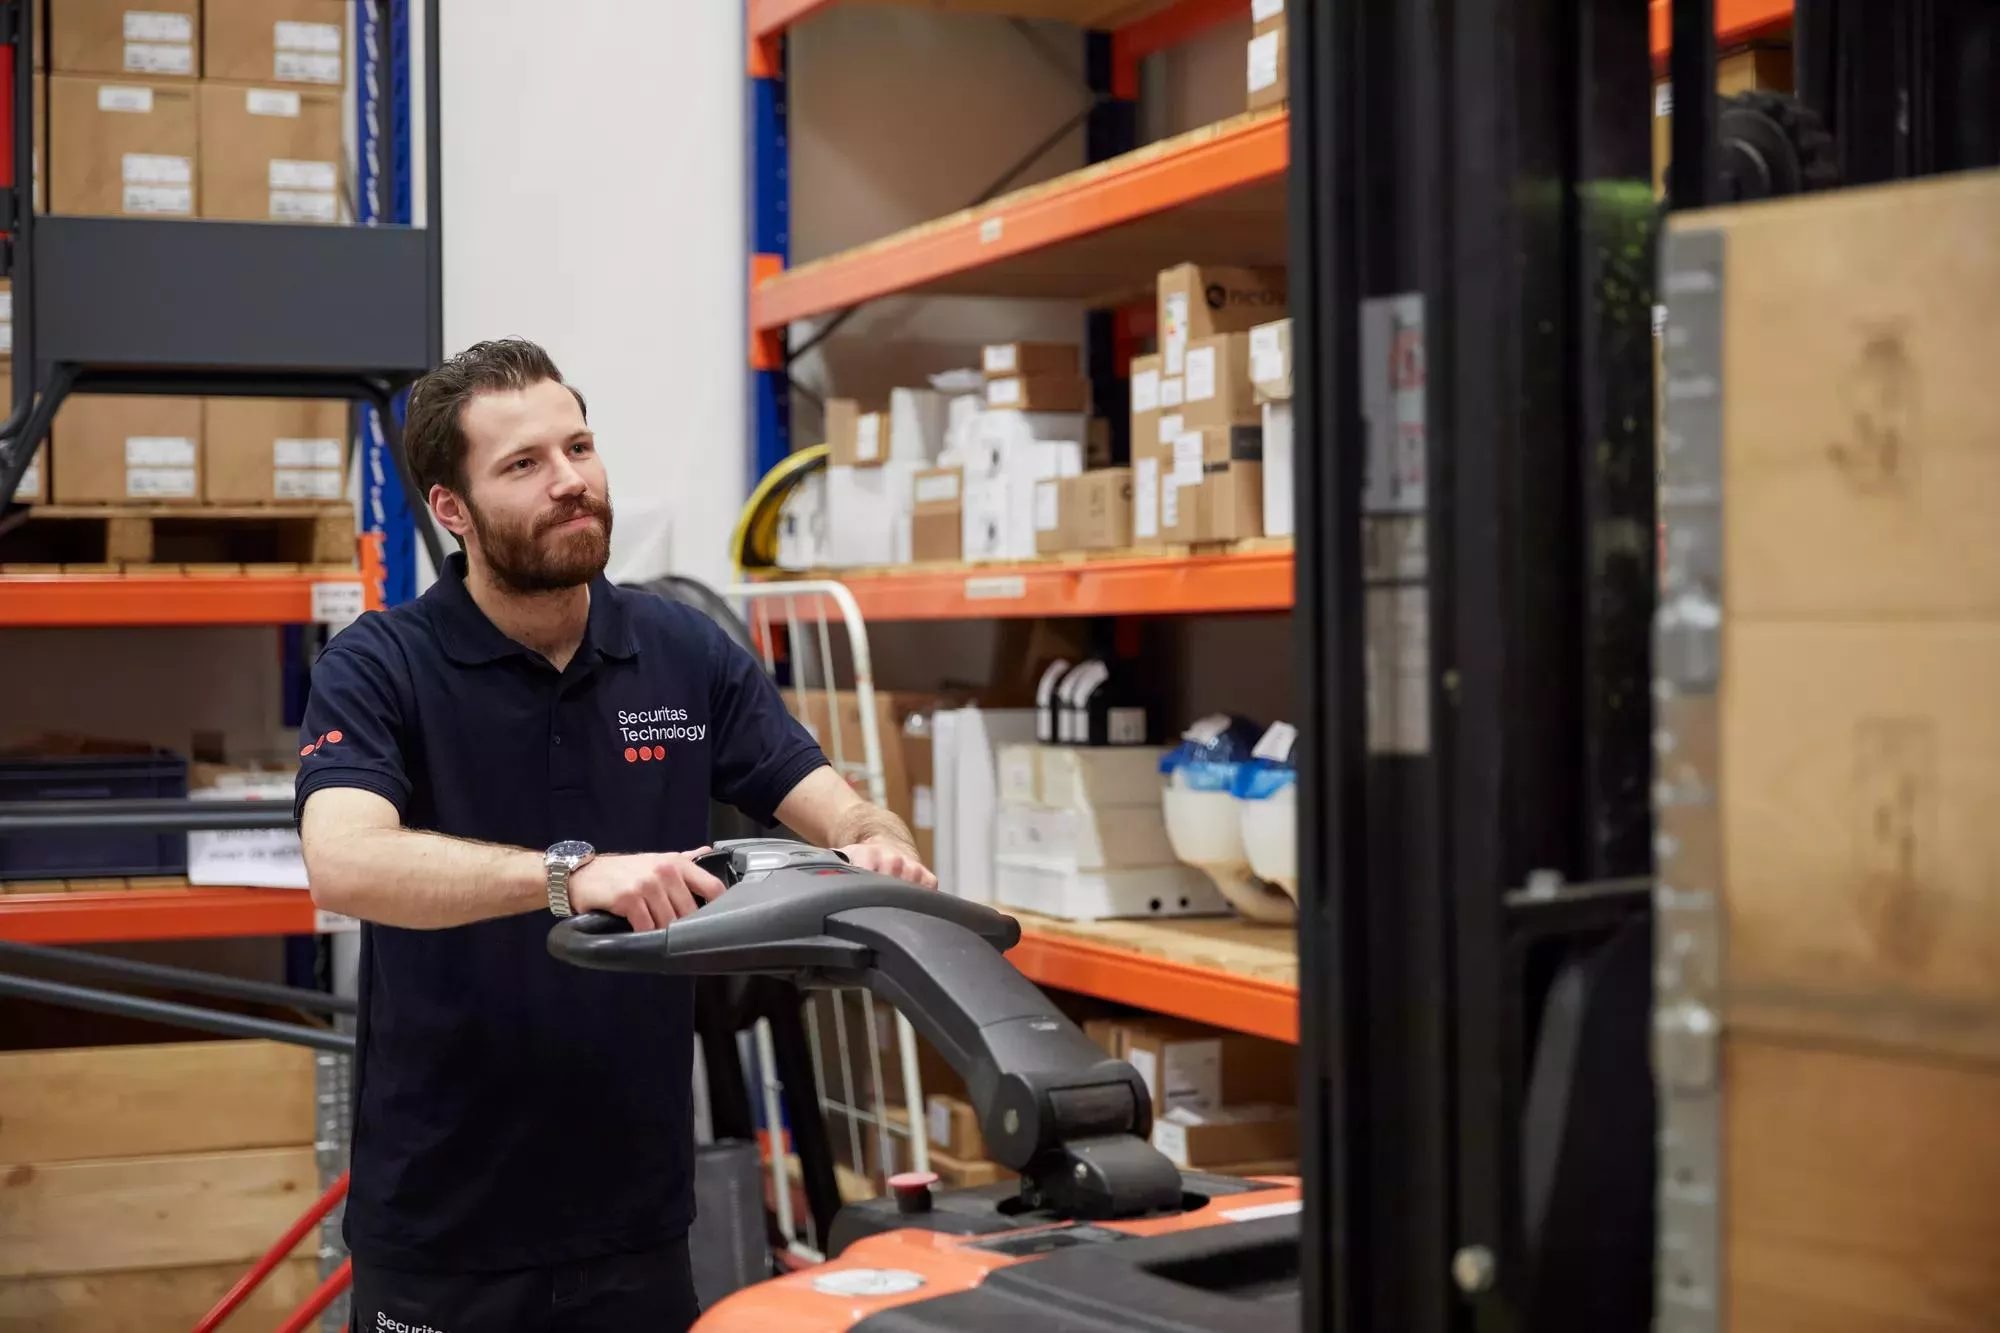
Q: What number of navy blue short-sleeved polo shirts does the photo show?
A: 1